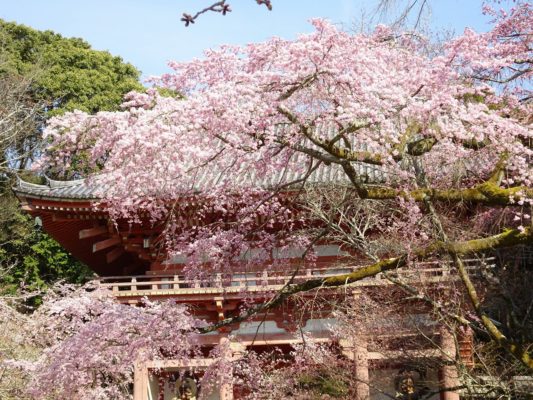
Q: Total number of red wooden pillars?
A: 4